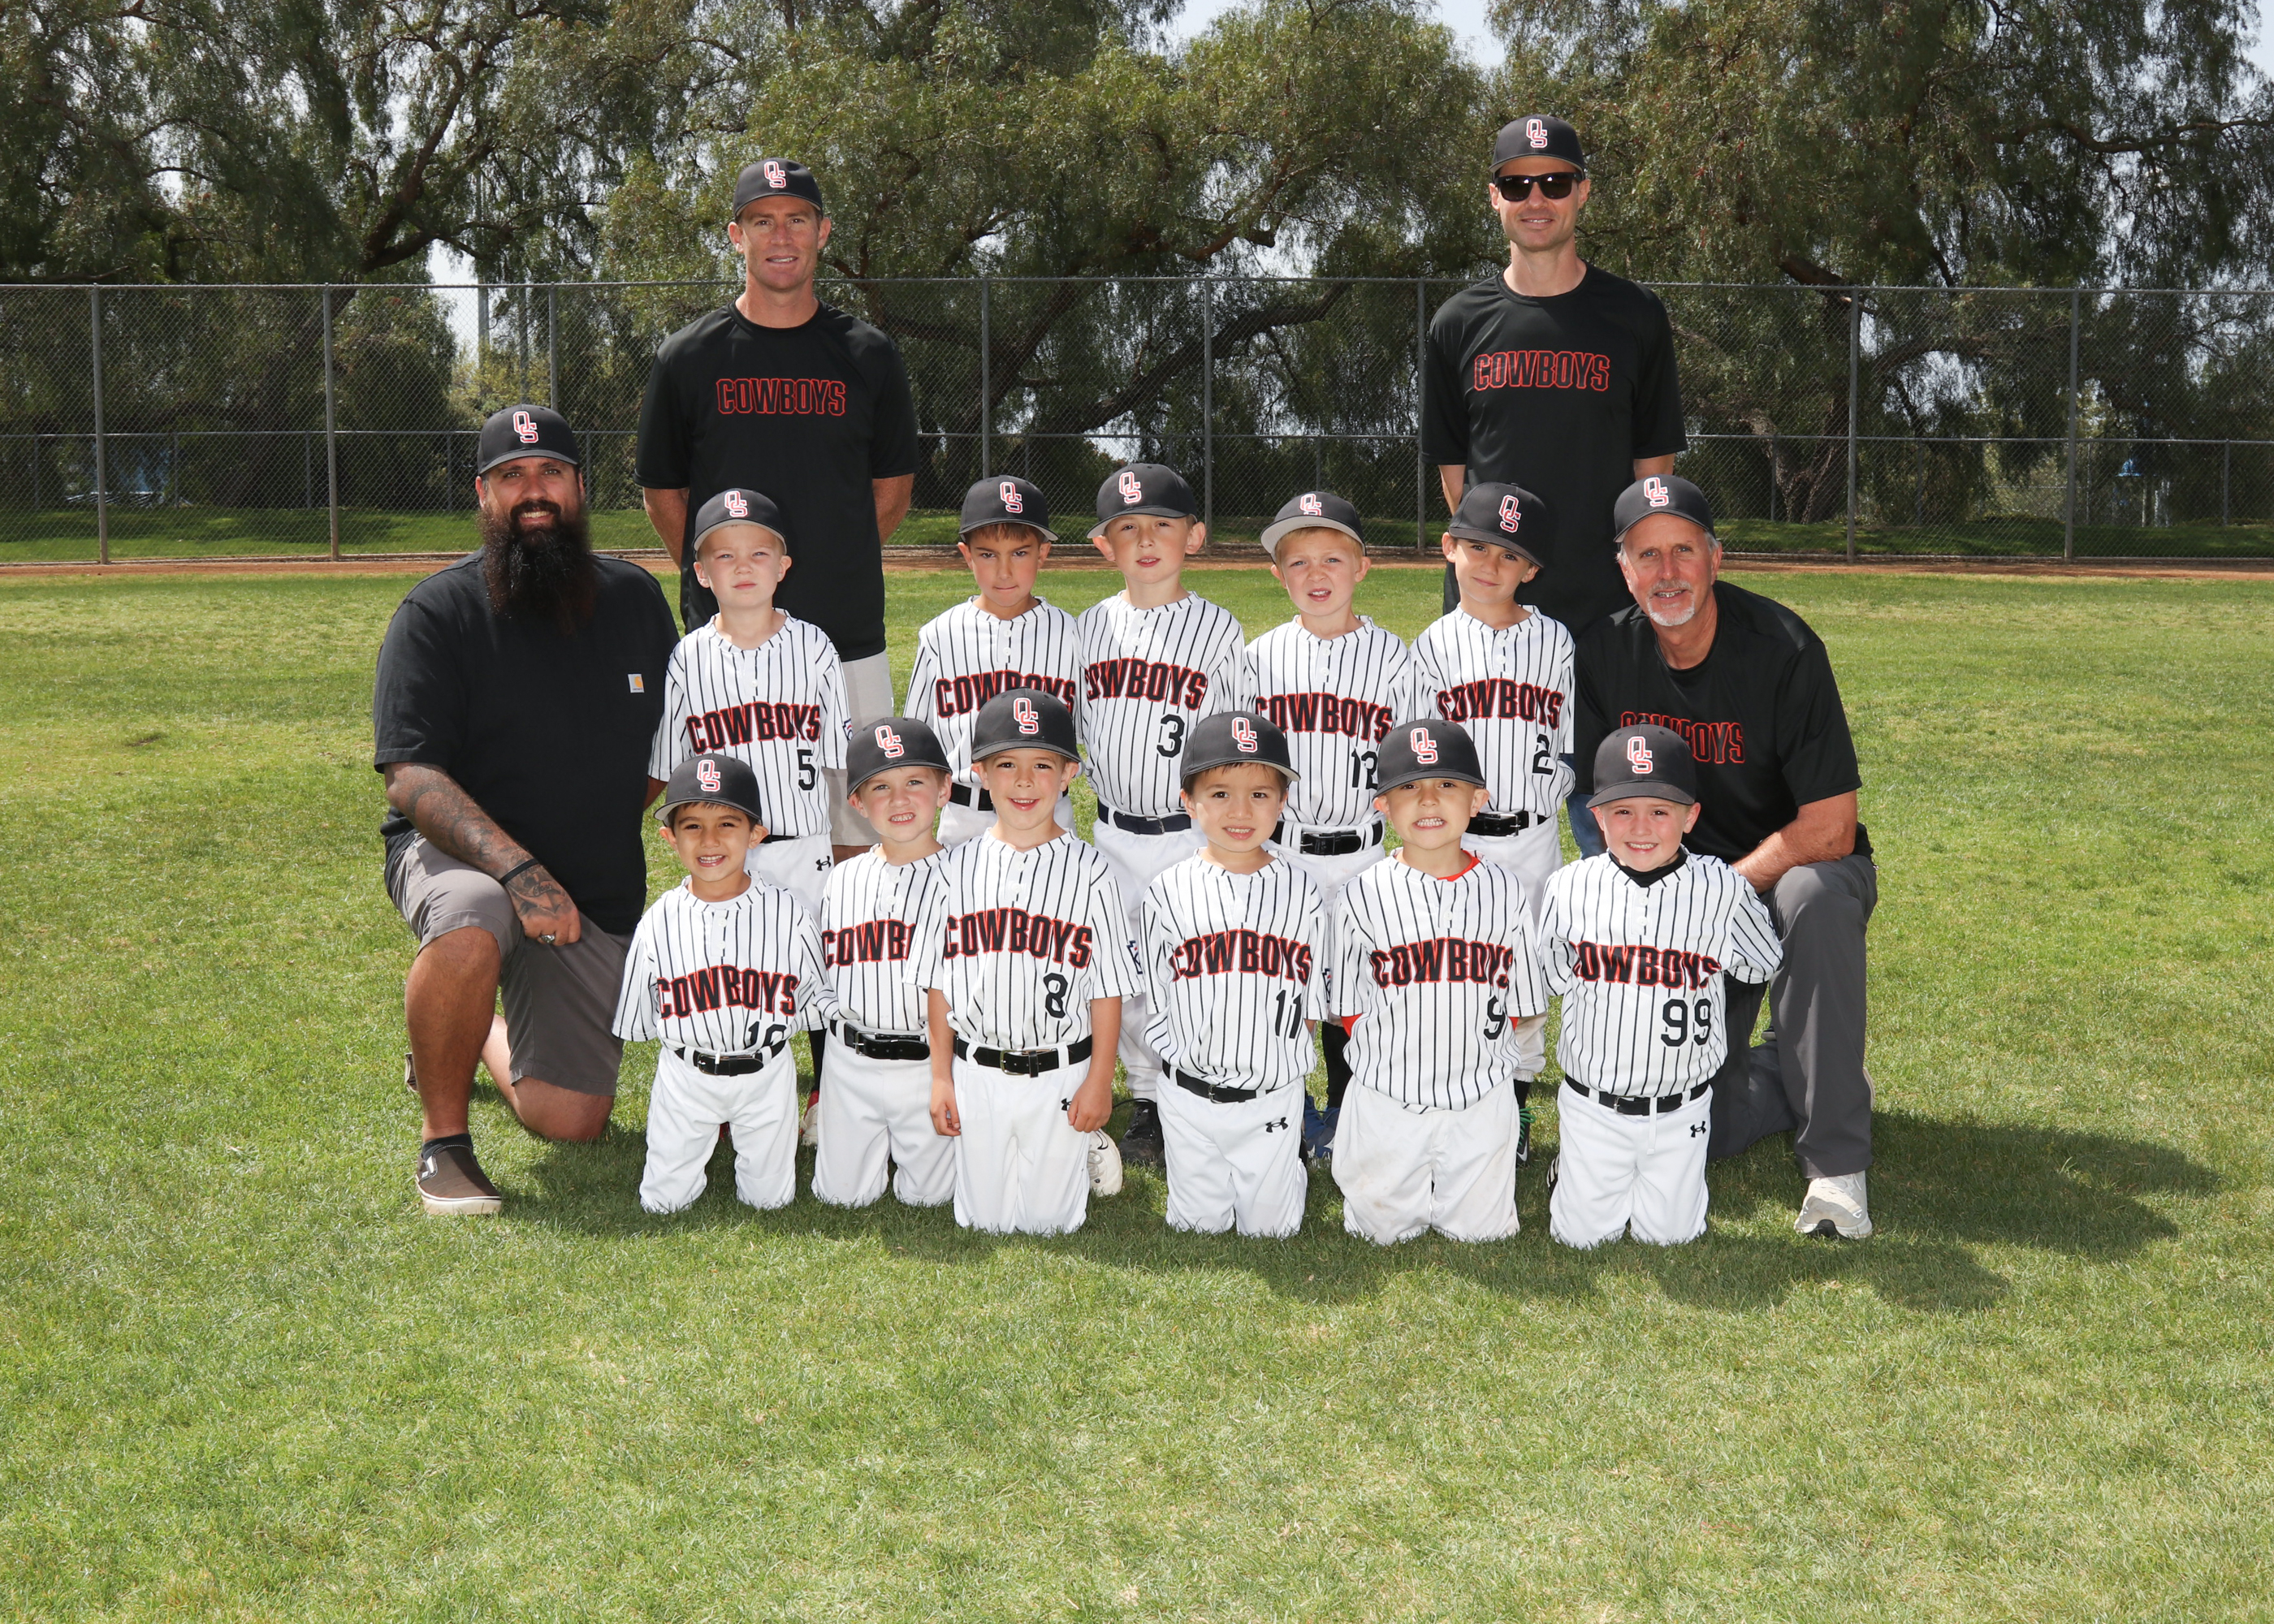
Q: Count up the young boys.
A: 11